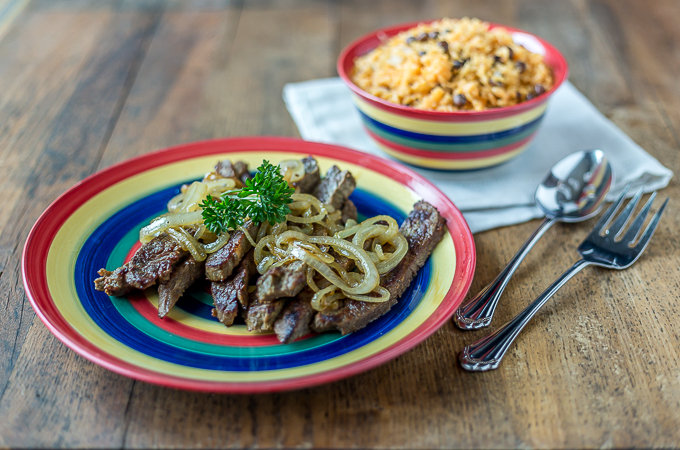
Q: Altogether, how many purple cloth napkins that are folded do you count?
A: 0